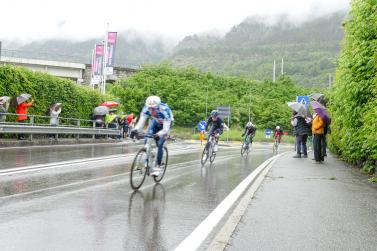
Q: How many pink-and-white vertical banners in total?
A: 2